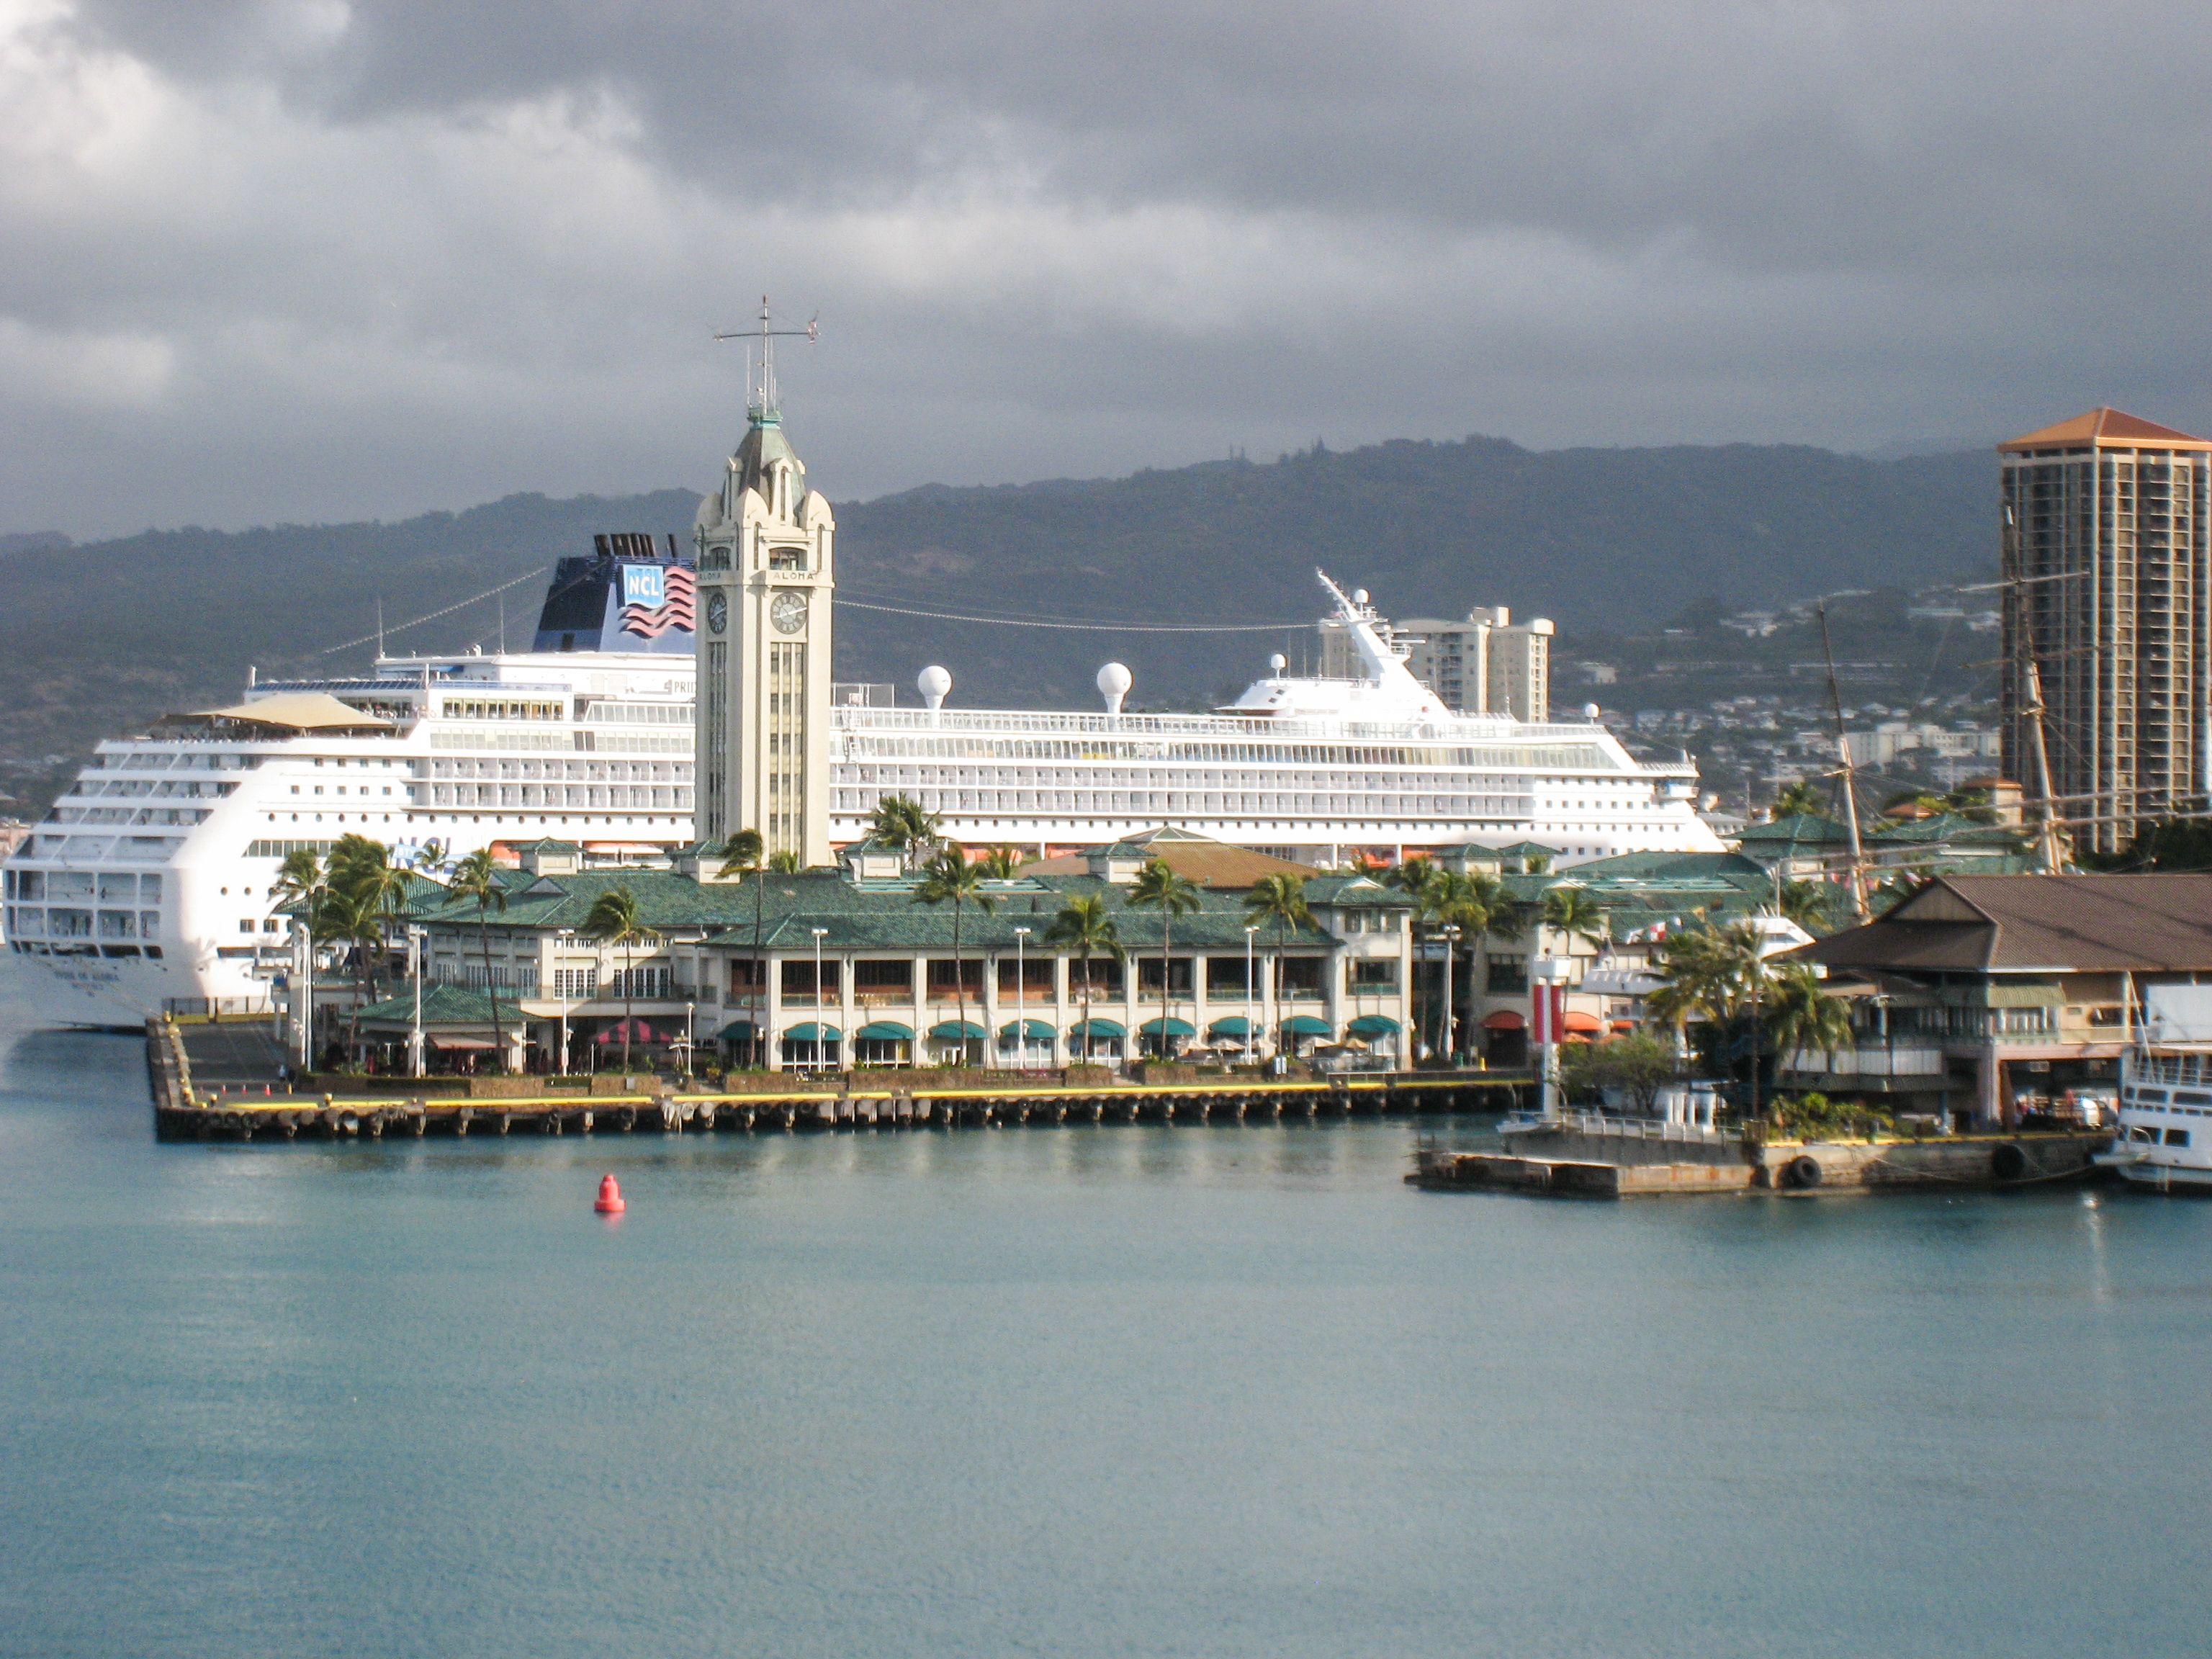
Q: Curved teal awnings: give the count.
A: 10